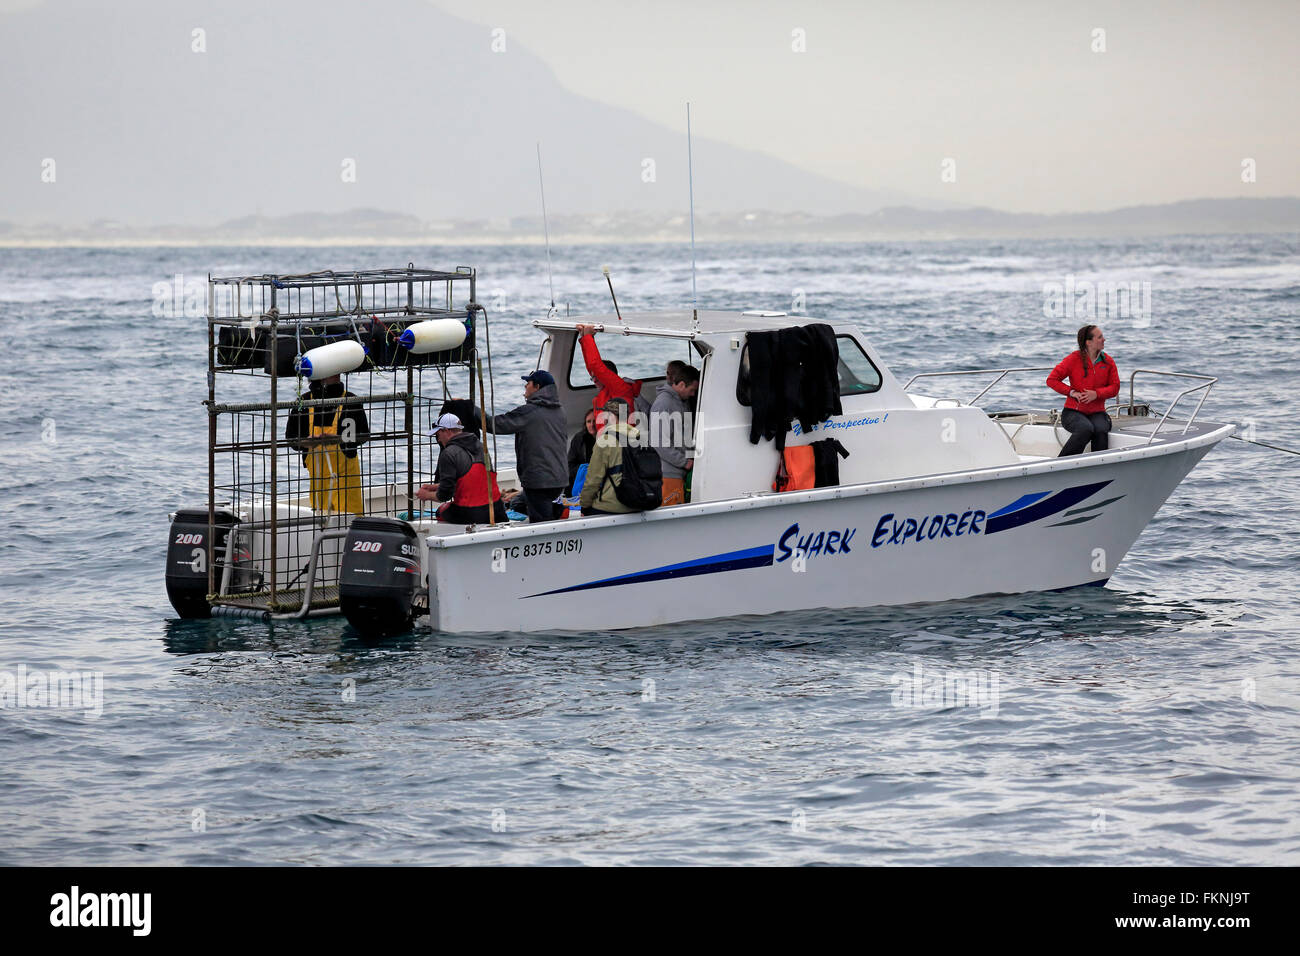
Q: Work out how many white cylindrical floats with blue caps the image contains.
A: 2